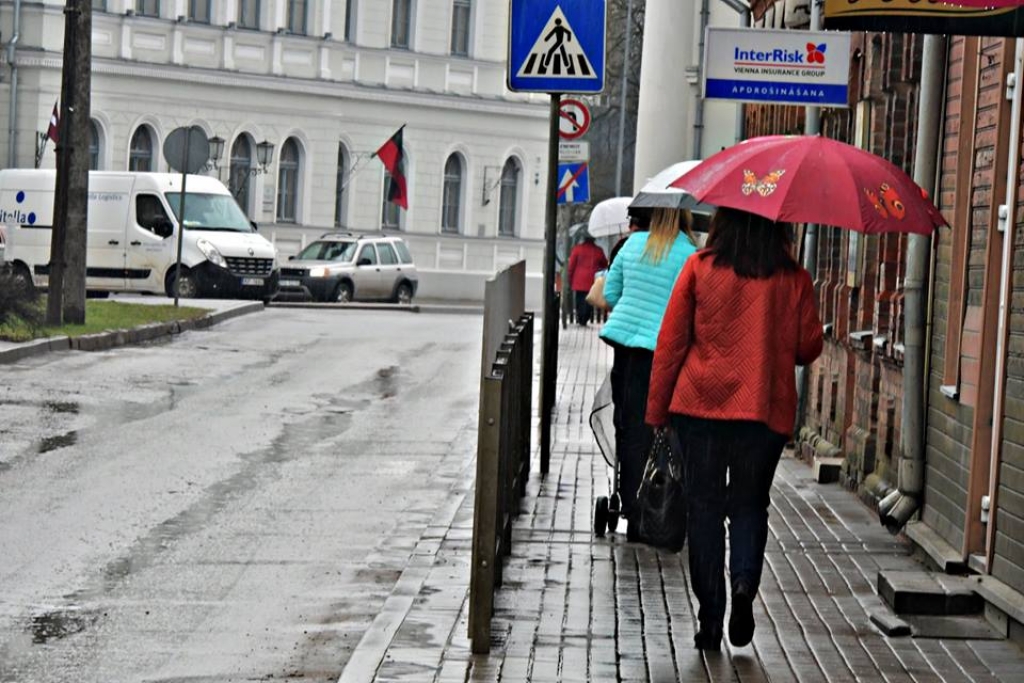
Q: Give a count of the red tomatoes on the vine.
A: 0